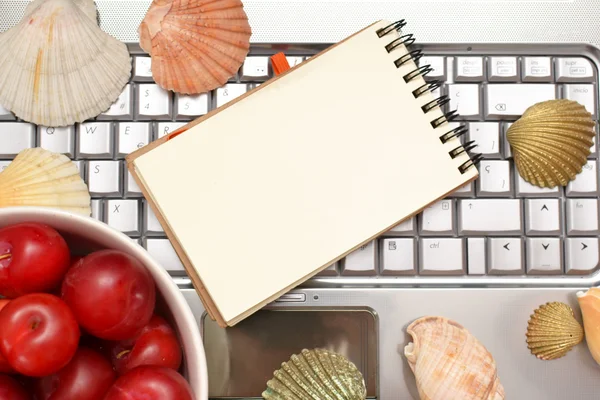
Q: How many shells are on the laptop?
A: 8